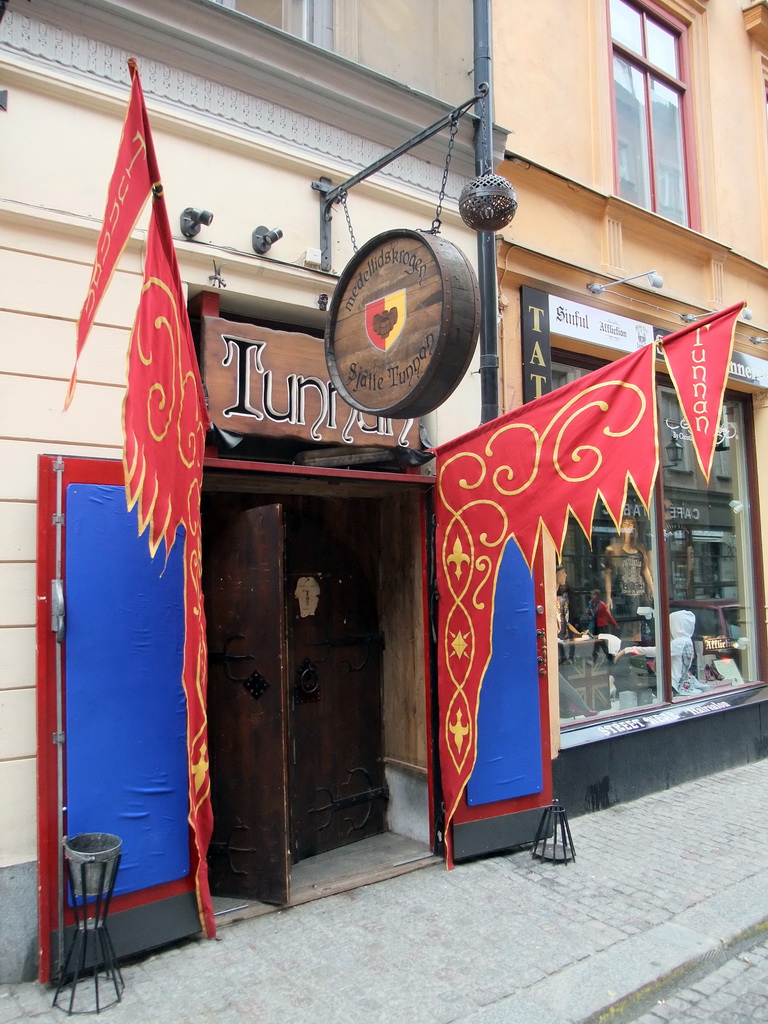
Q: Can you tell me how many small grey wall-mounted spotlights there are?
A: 2